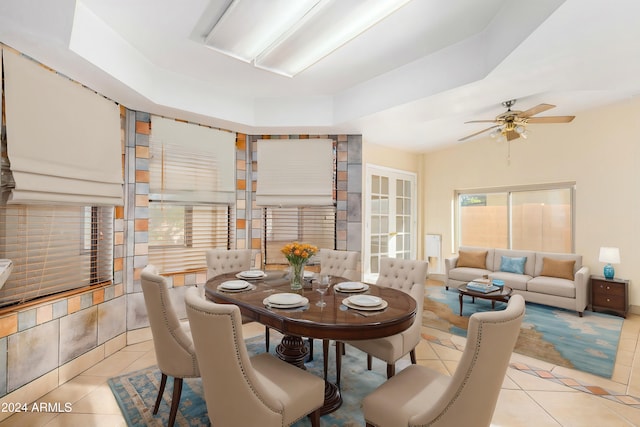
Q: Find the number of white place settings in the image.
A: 6